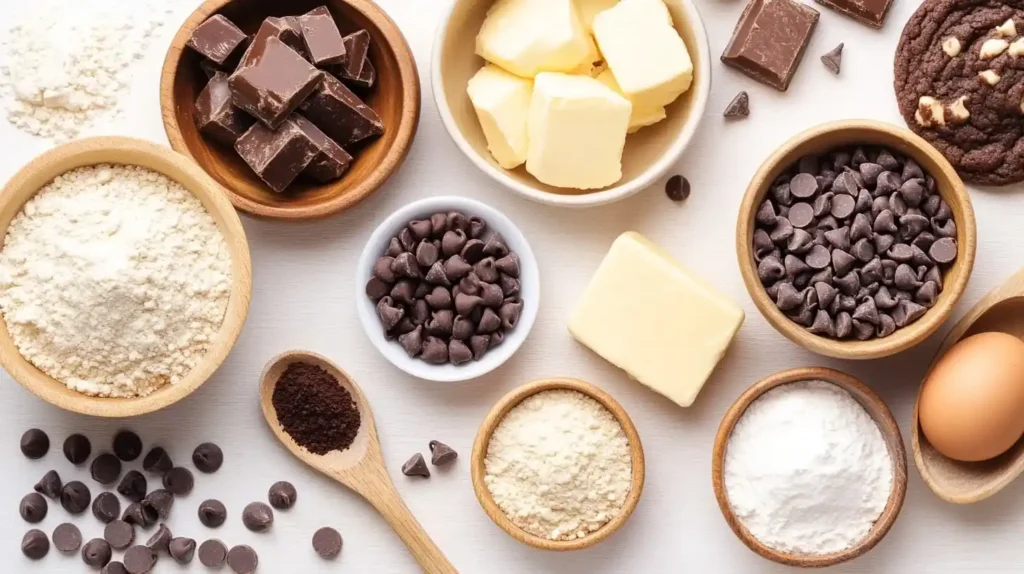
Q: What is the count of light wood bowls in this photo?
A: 3